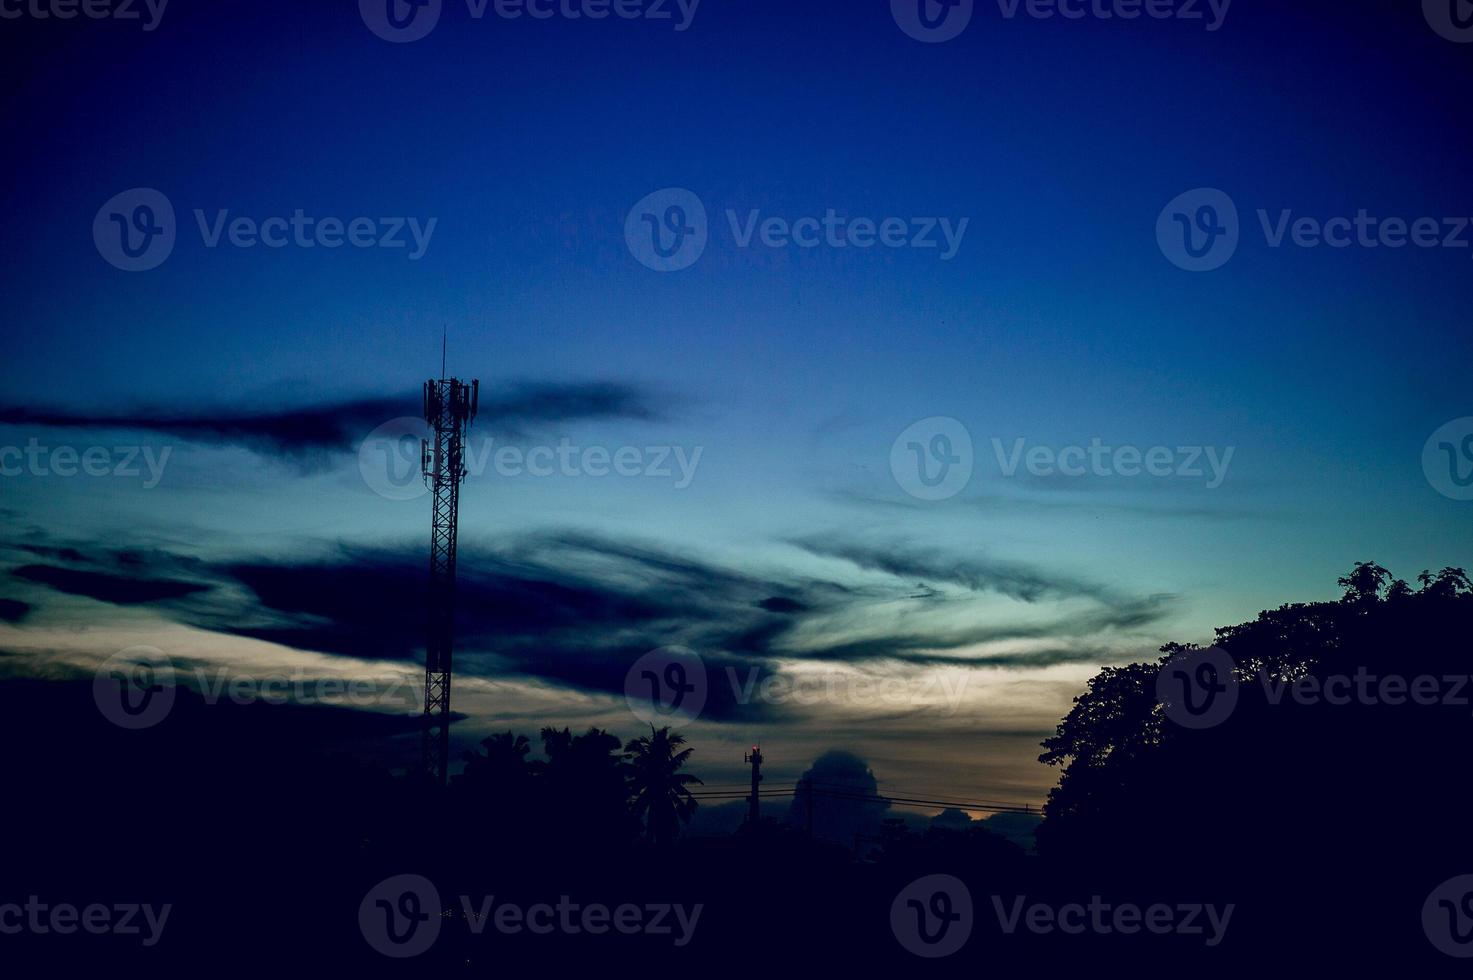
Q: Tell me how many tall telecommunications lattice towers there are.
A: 1